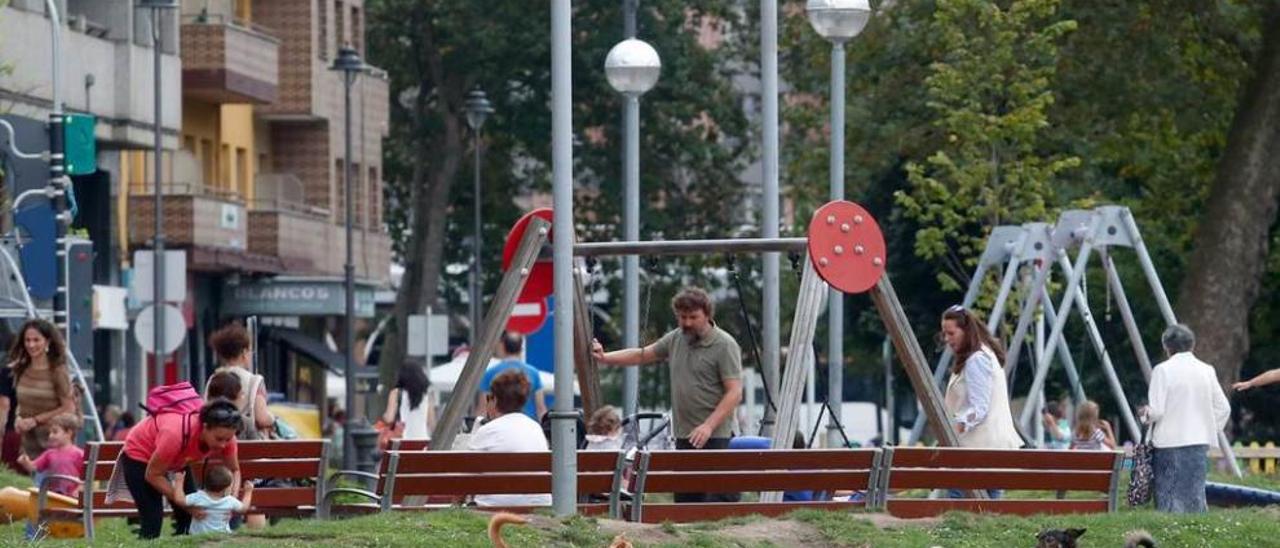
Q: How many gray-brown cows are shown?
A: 0